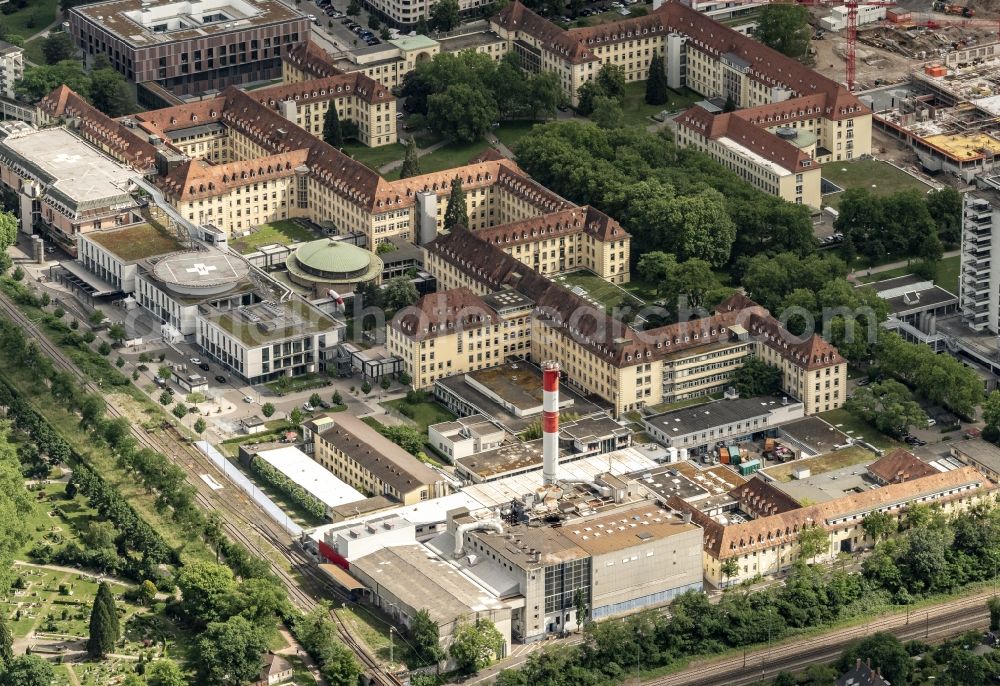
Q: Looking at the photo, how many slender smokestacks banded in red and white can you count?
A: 1